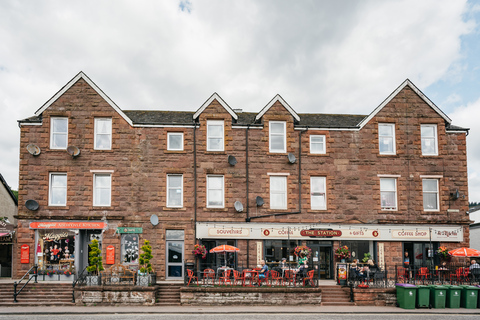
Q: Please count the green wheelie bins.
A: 5